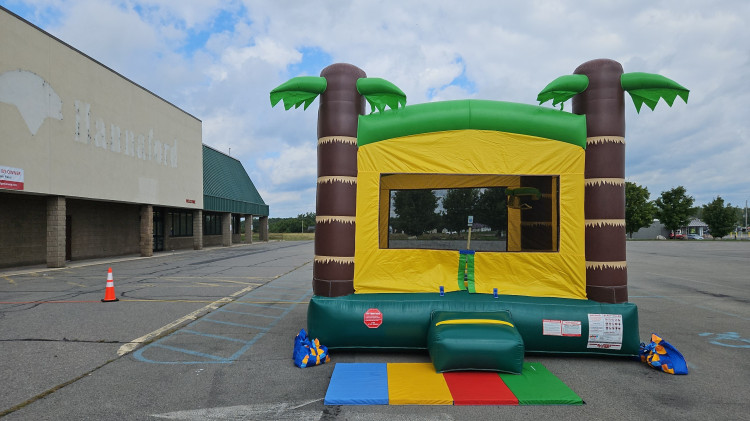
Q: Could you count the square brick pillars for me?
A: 6